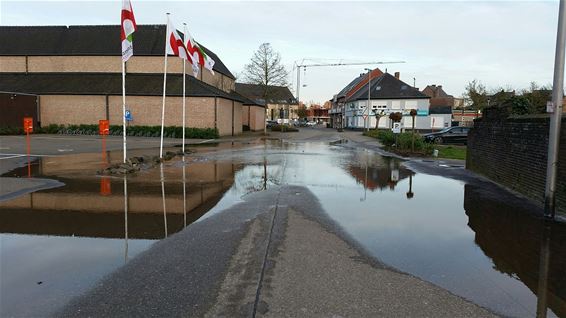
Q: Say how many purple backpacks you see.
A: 0